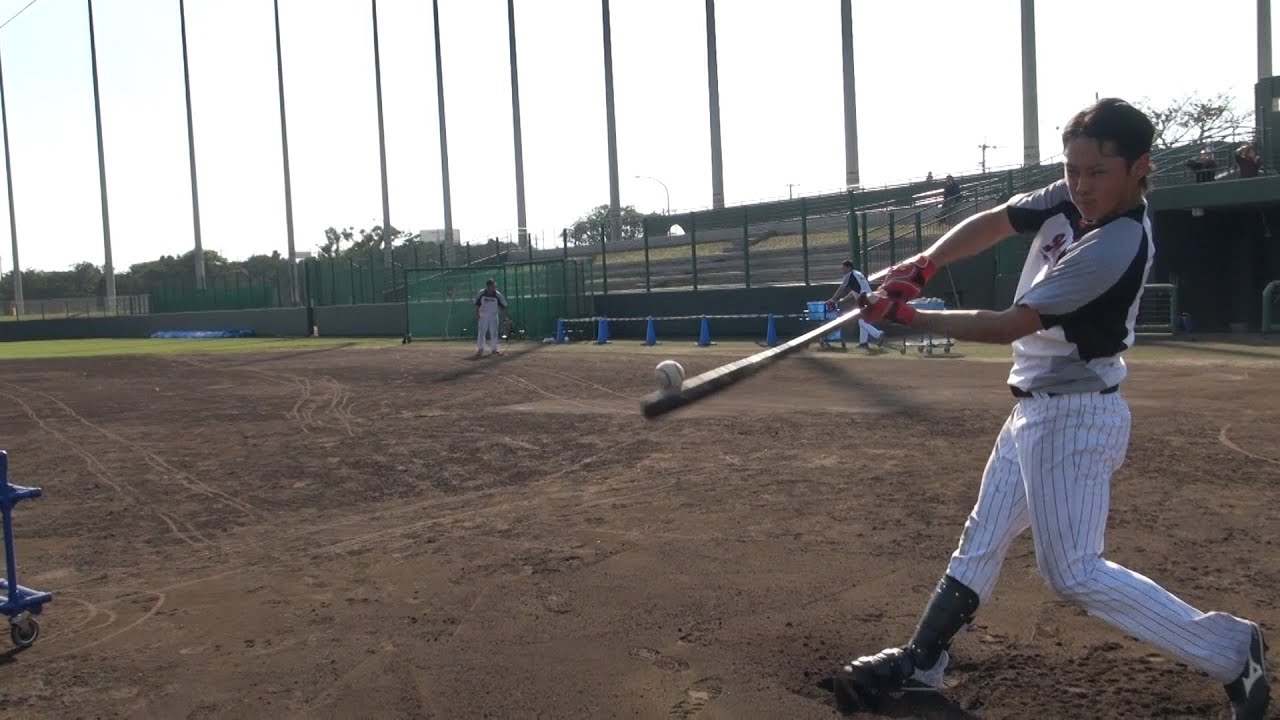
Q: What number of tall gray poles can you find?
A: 12